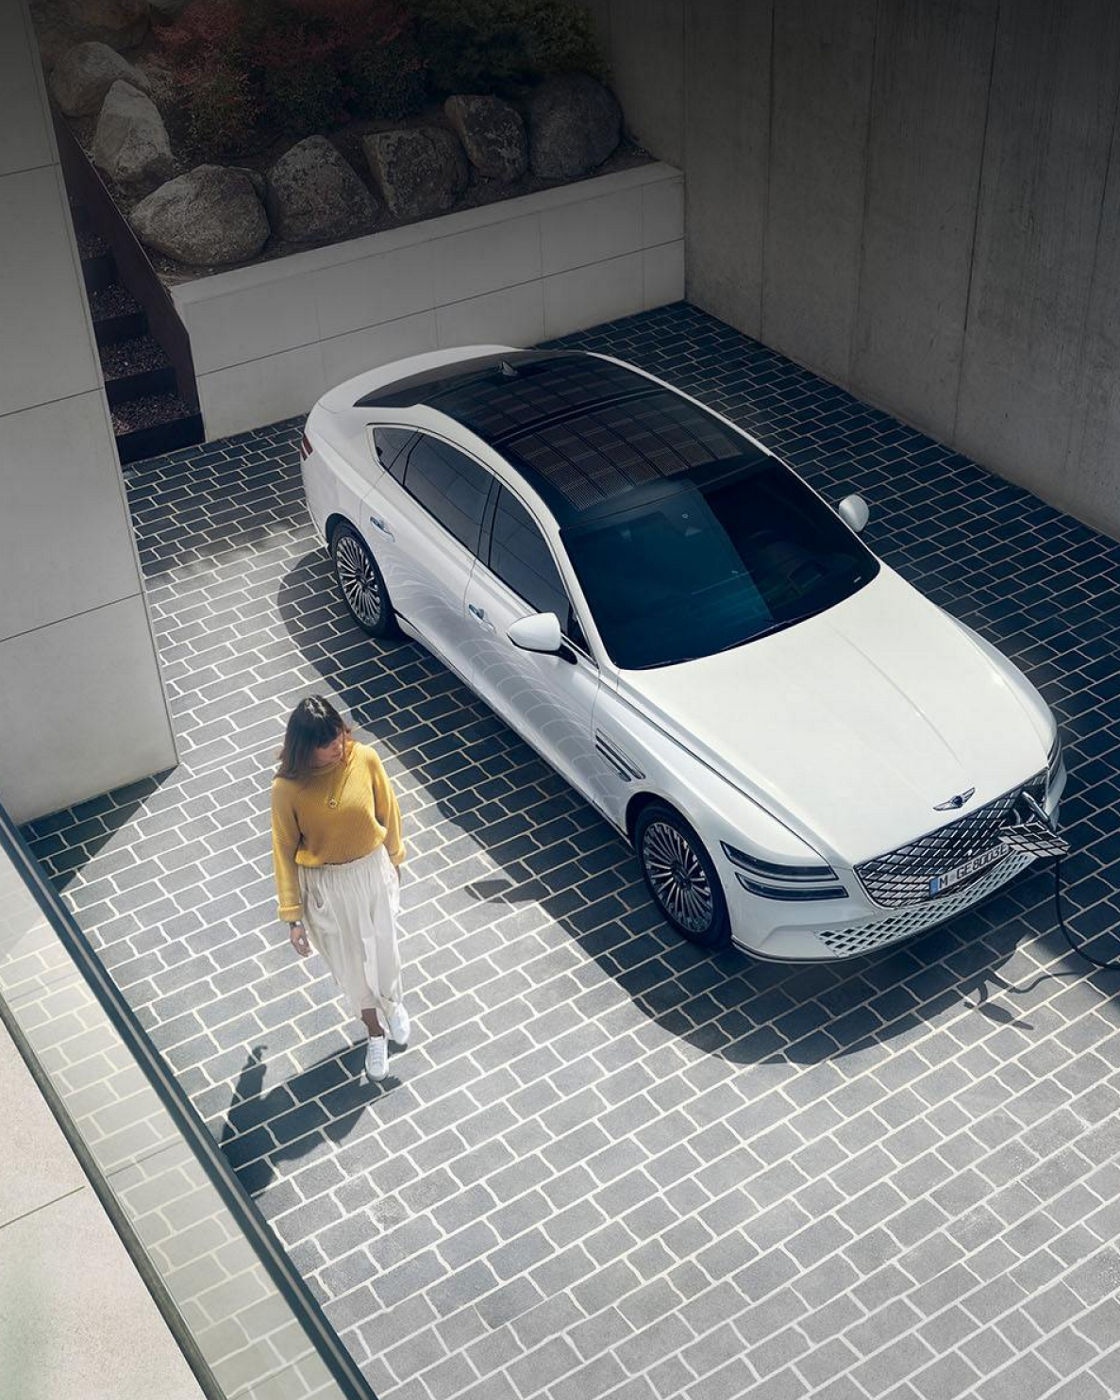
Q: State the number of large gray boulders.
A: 7